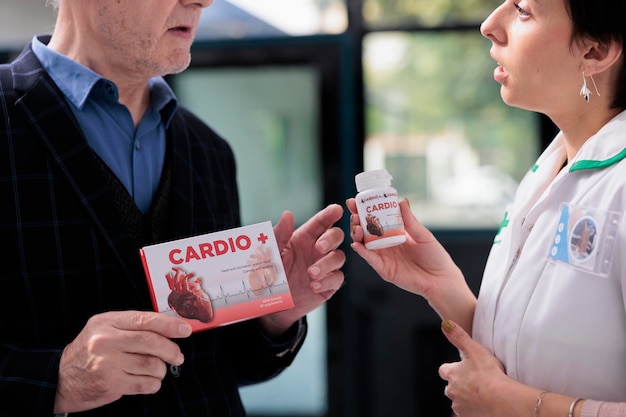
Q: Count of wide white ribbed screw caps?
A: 1